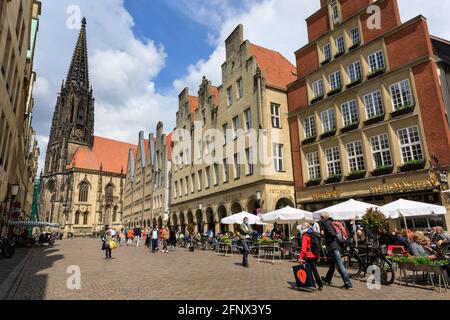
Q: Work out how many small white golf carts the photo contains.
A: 0